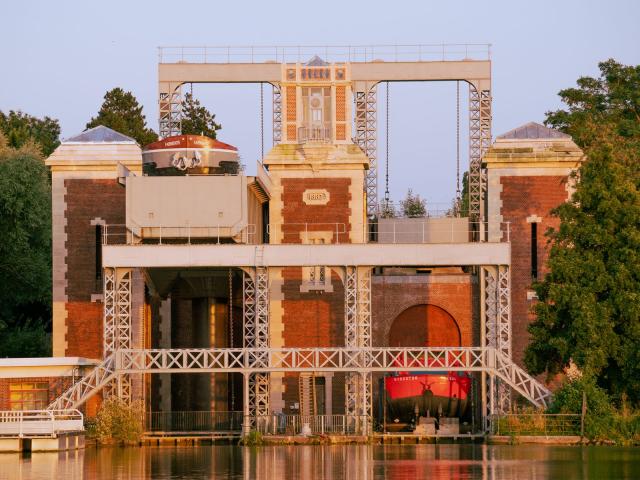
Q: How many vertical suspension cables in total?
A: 4